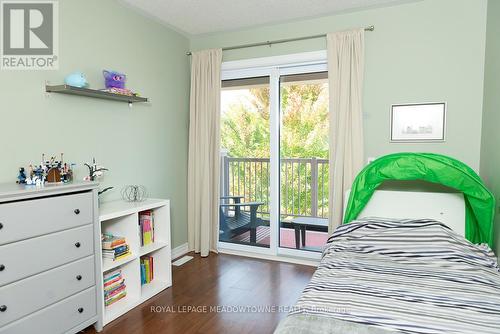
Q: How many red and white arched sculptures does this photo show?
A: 0